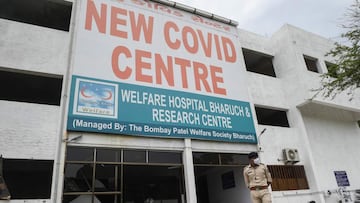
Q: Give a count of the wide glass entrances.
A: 2